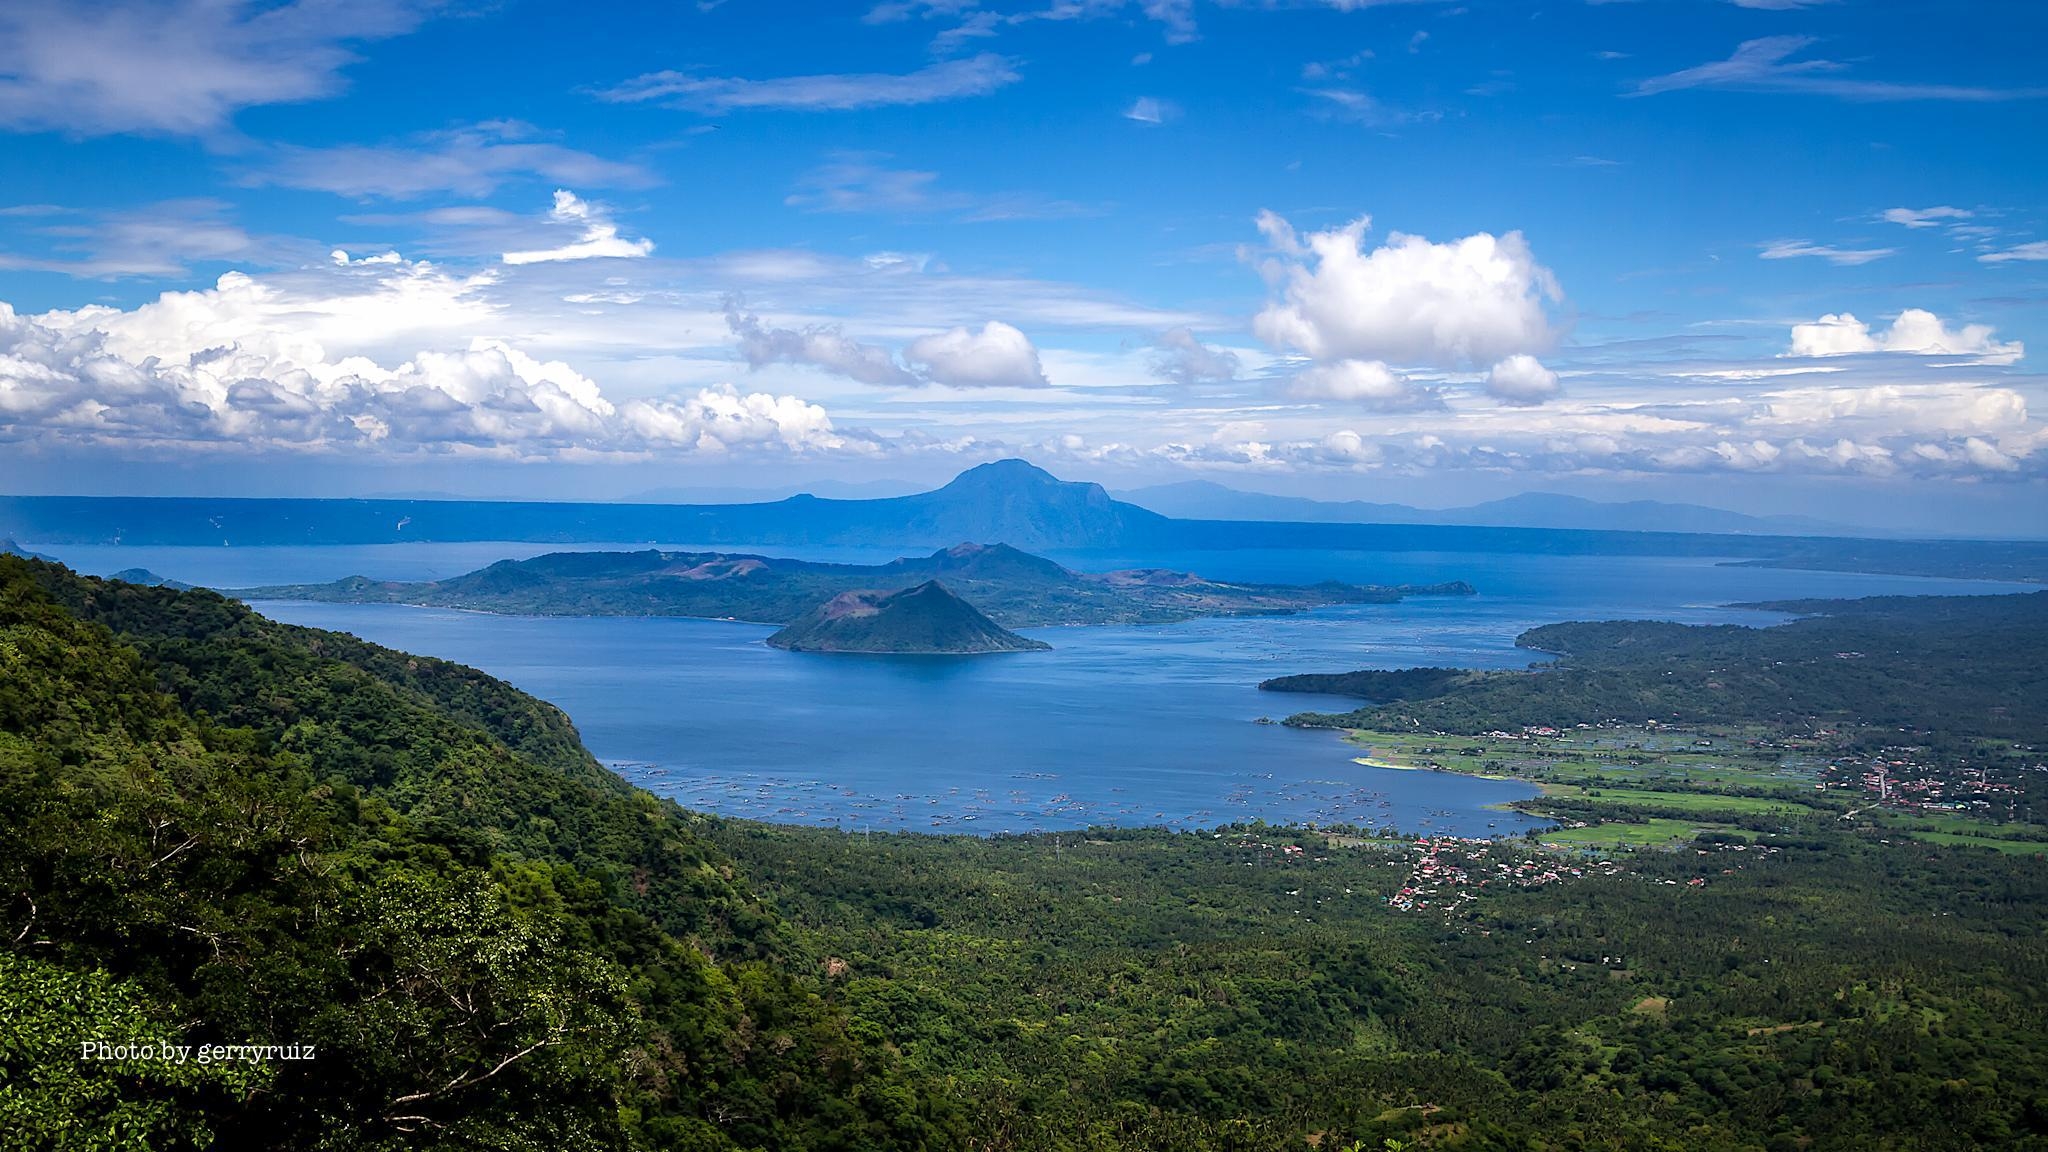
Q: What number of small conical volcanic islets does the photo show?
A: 1